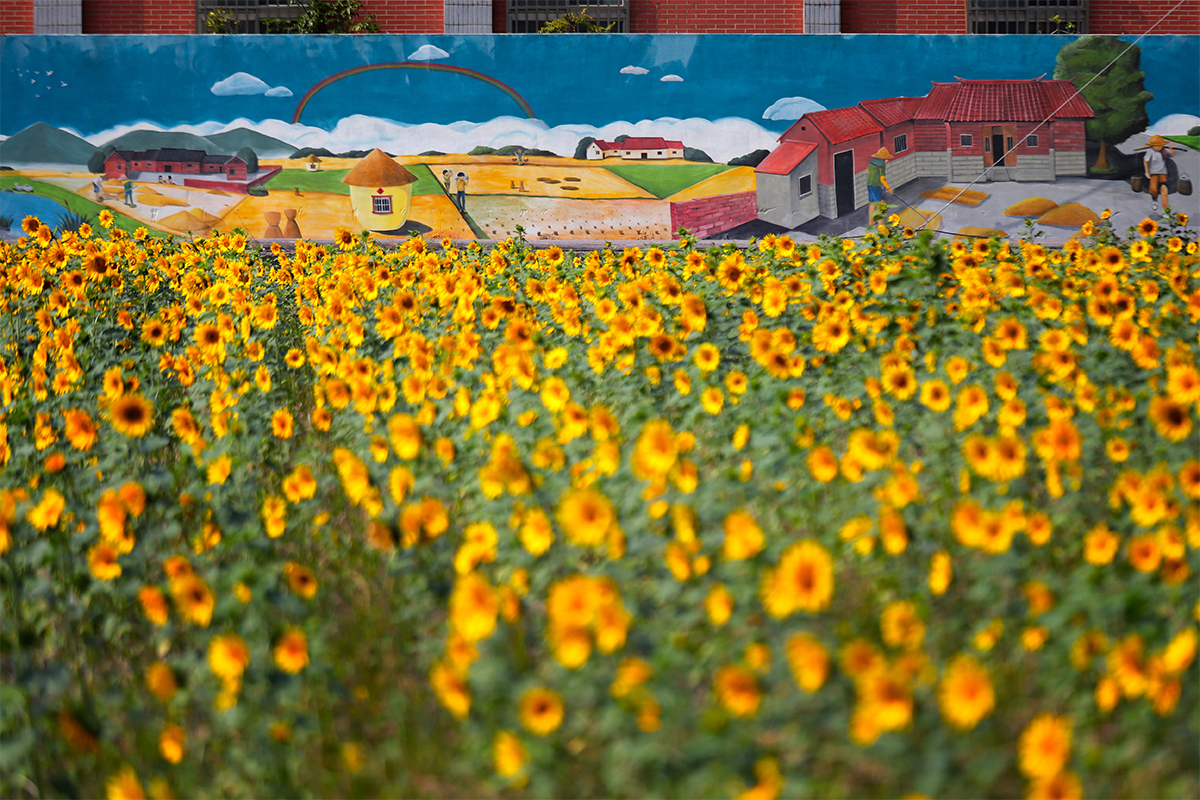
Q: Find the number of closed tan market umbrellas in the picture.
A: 0